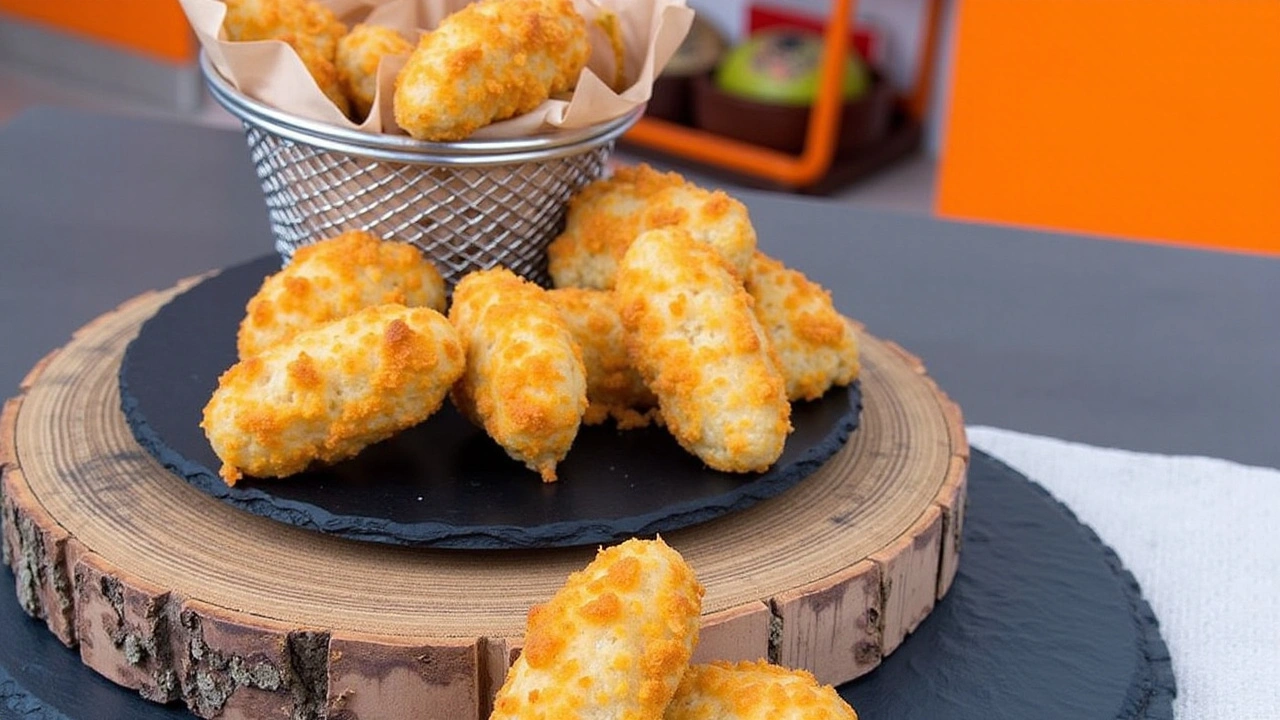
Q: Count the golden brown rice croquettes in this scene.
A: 12